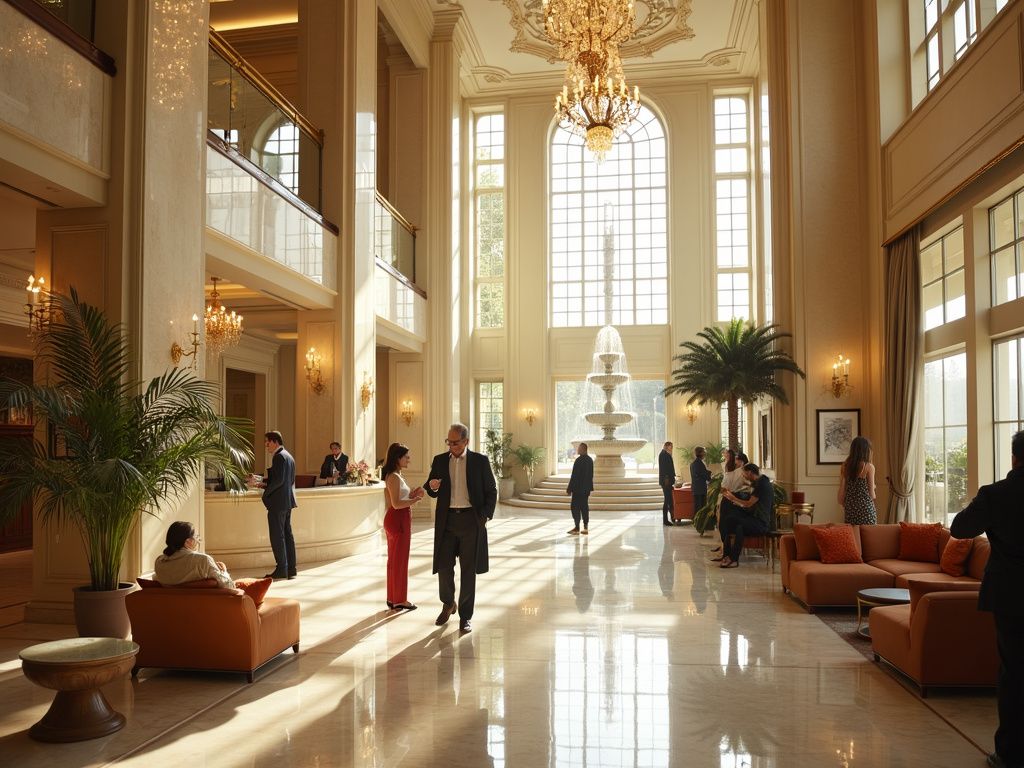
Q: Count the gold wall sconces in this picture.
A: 8